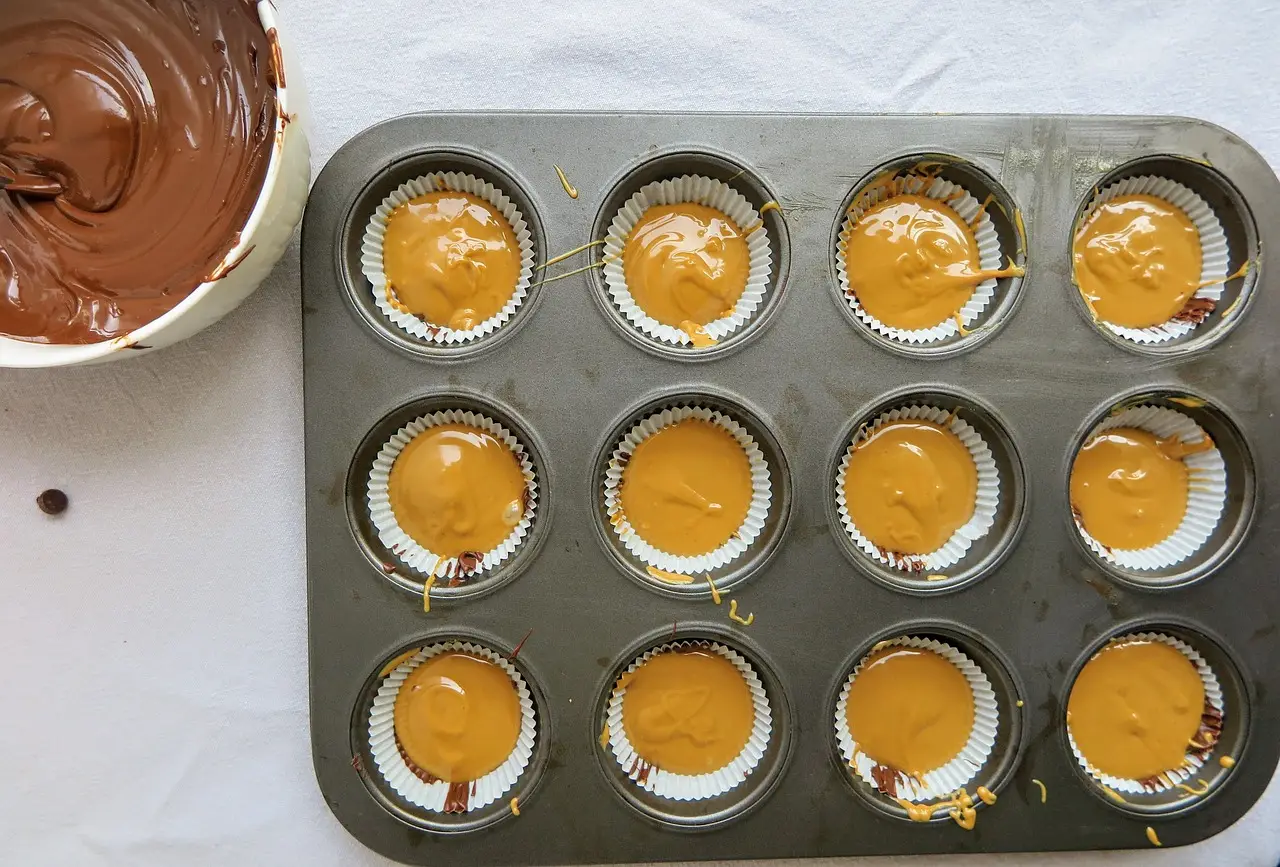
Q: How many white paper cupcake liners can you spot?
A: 12